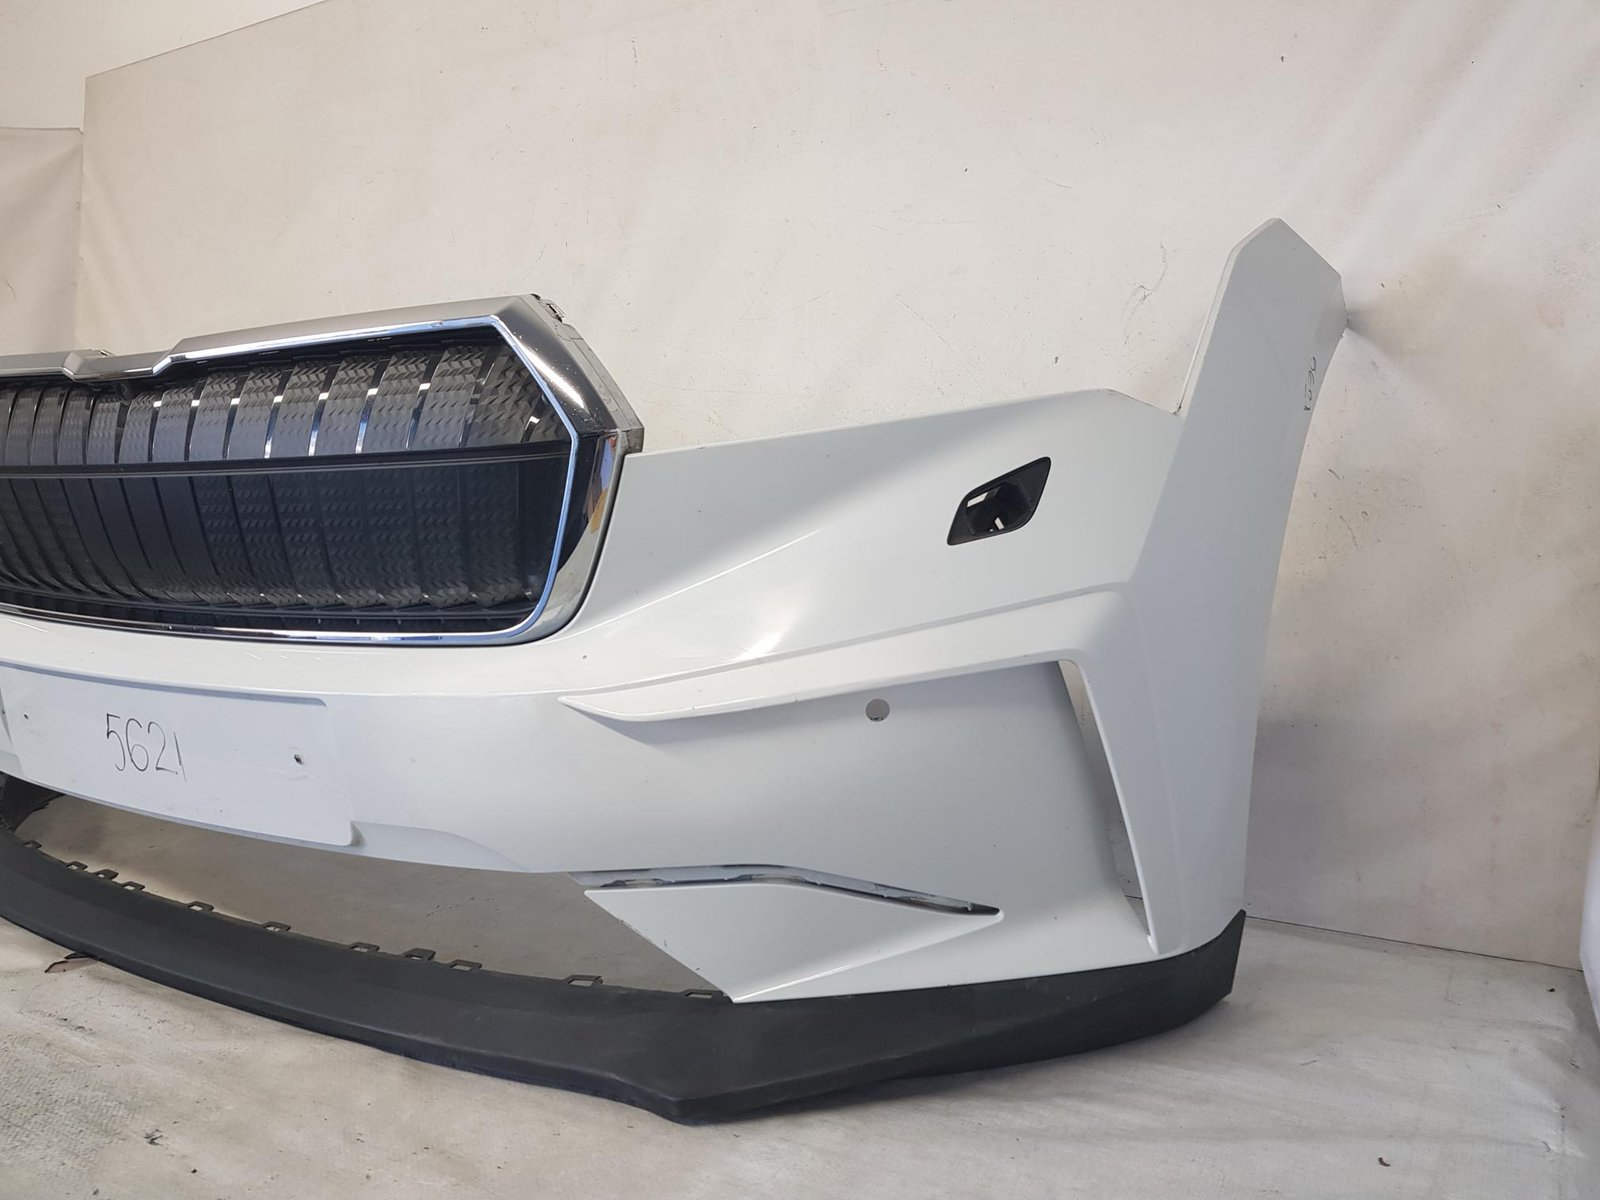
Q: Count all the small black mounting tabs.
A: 11